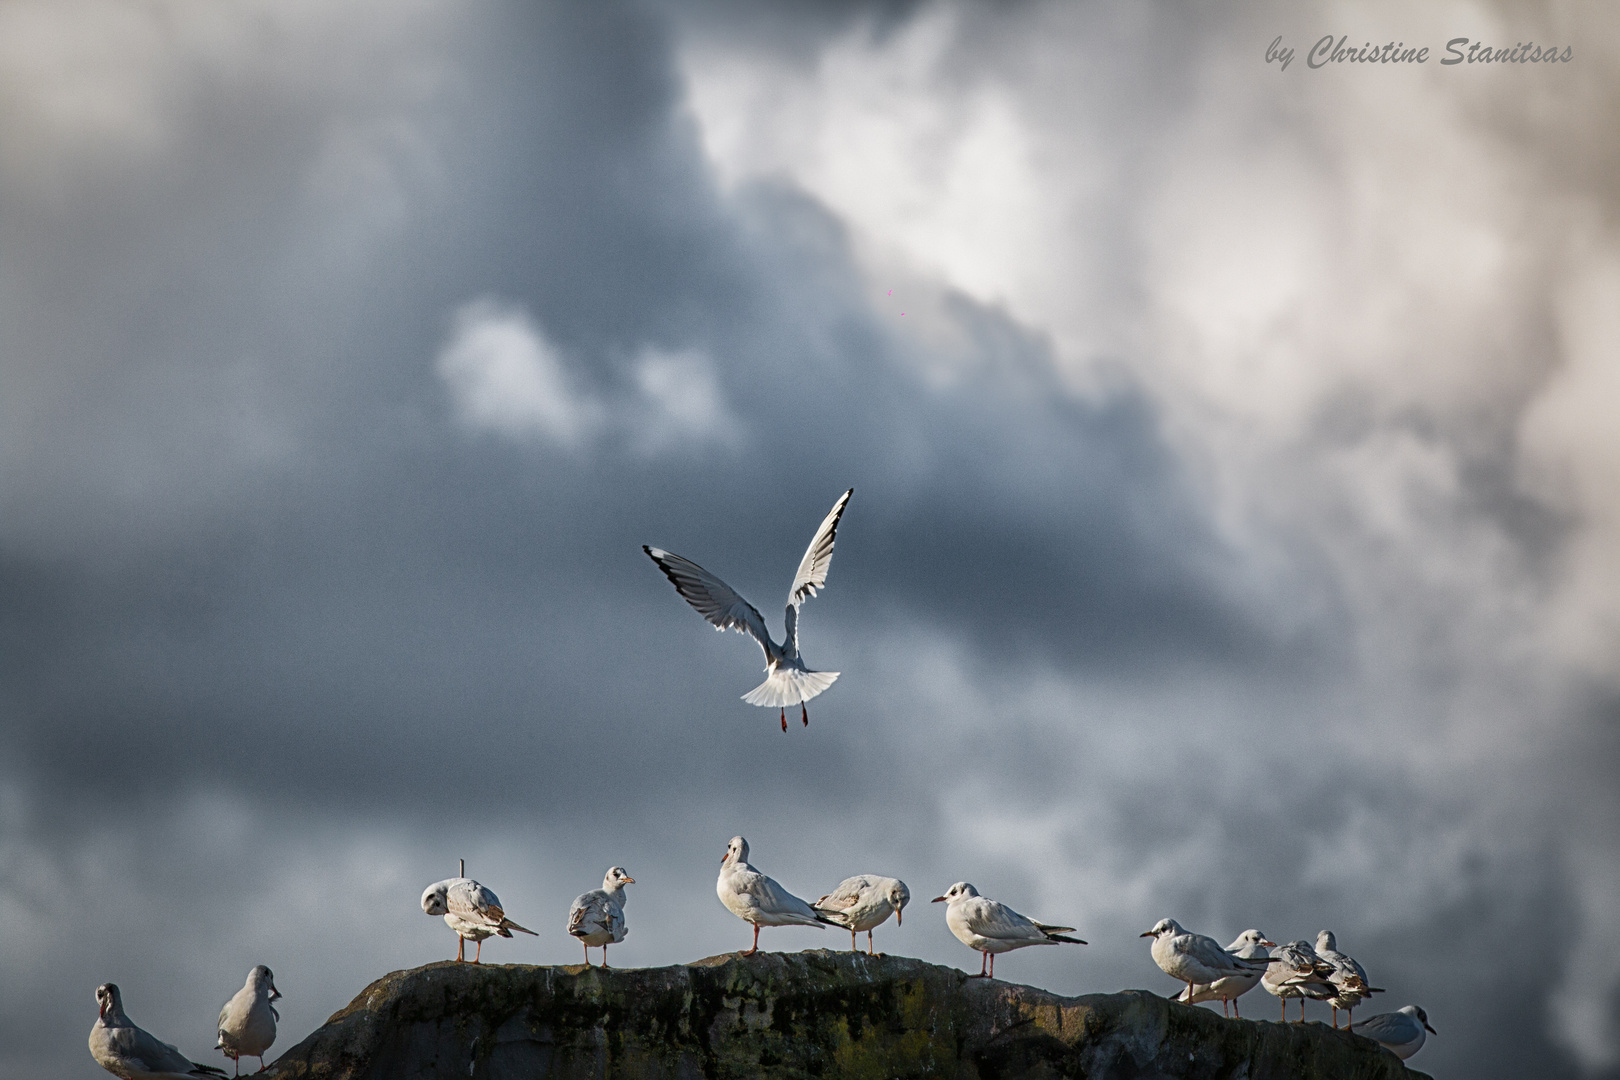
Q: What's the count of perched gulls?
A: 12